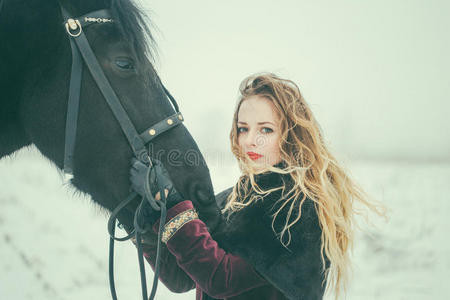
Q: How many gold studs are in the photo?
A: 3